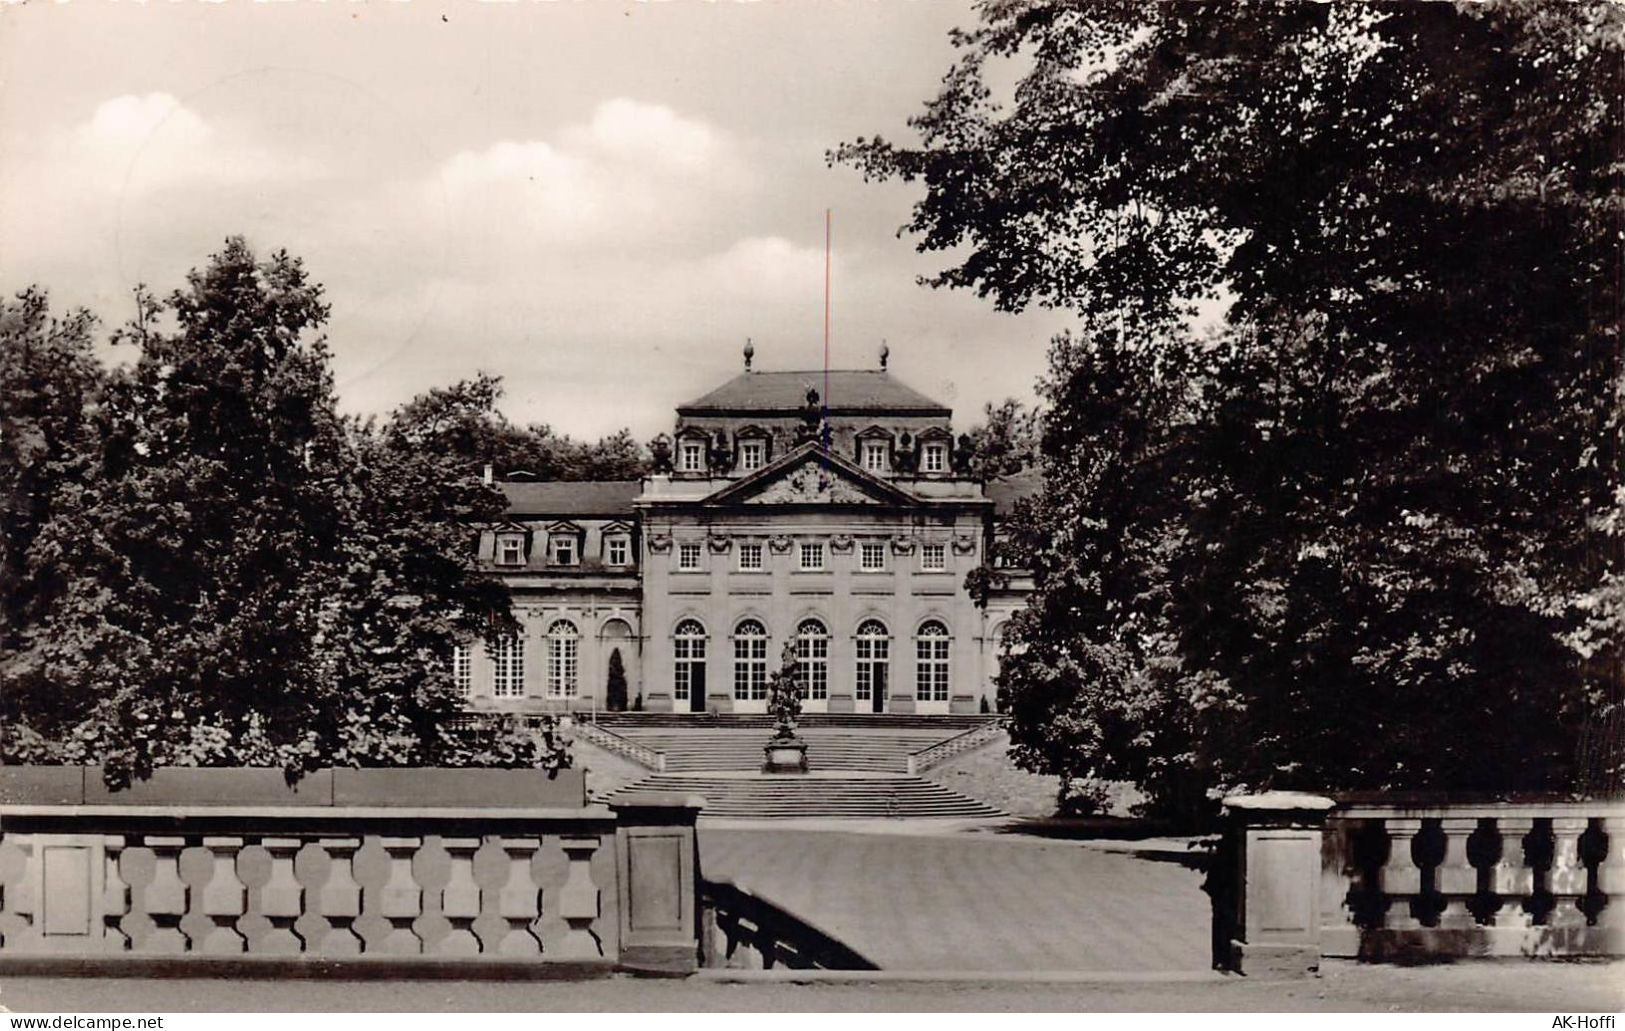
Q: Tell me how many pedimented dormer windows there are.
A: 7